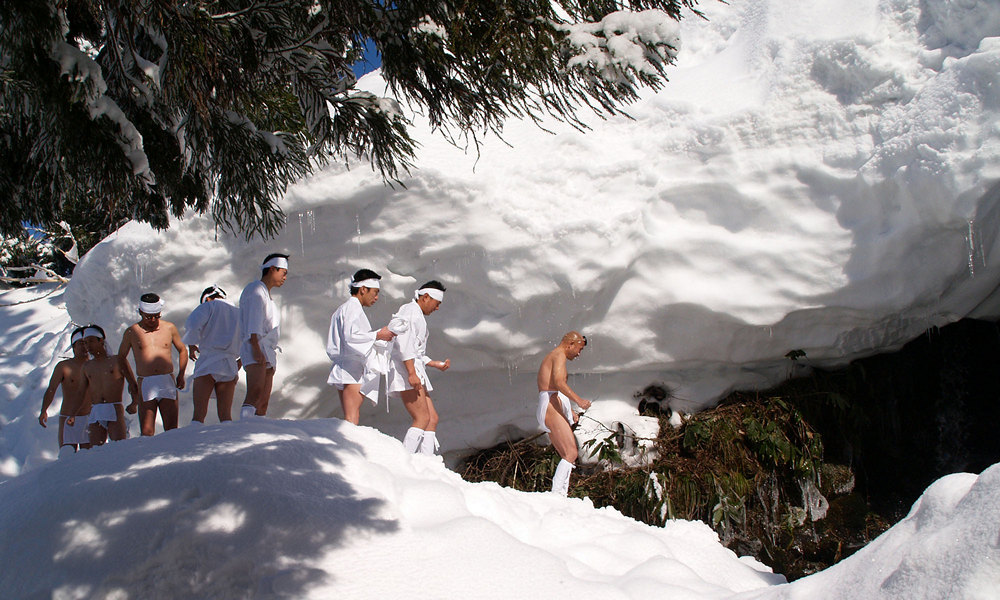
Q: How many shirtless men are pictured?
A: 4